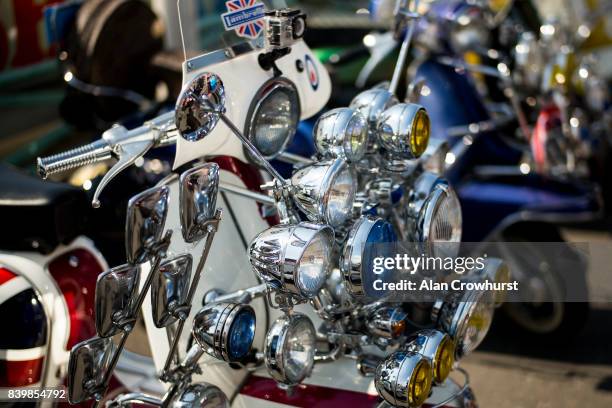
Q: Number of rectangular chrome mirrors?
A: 5